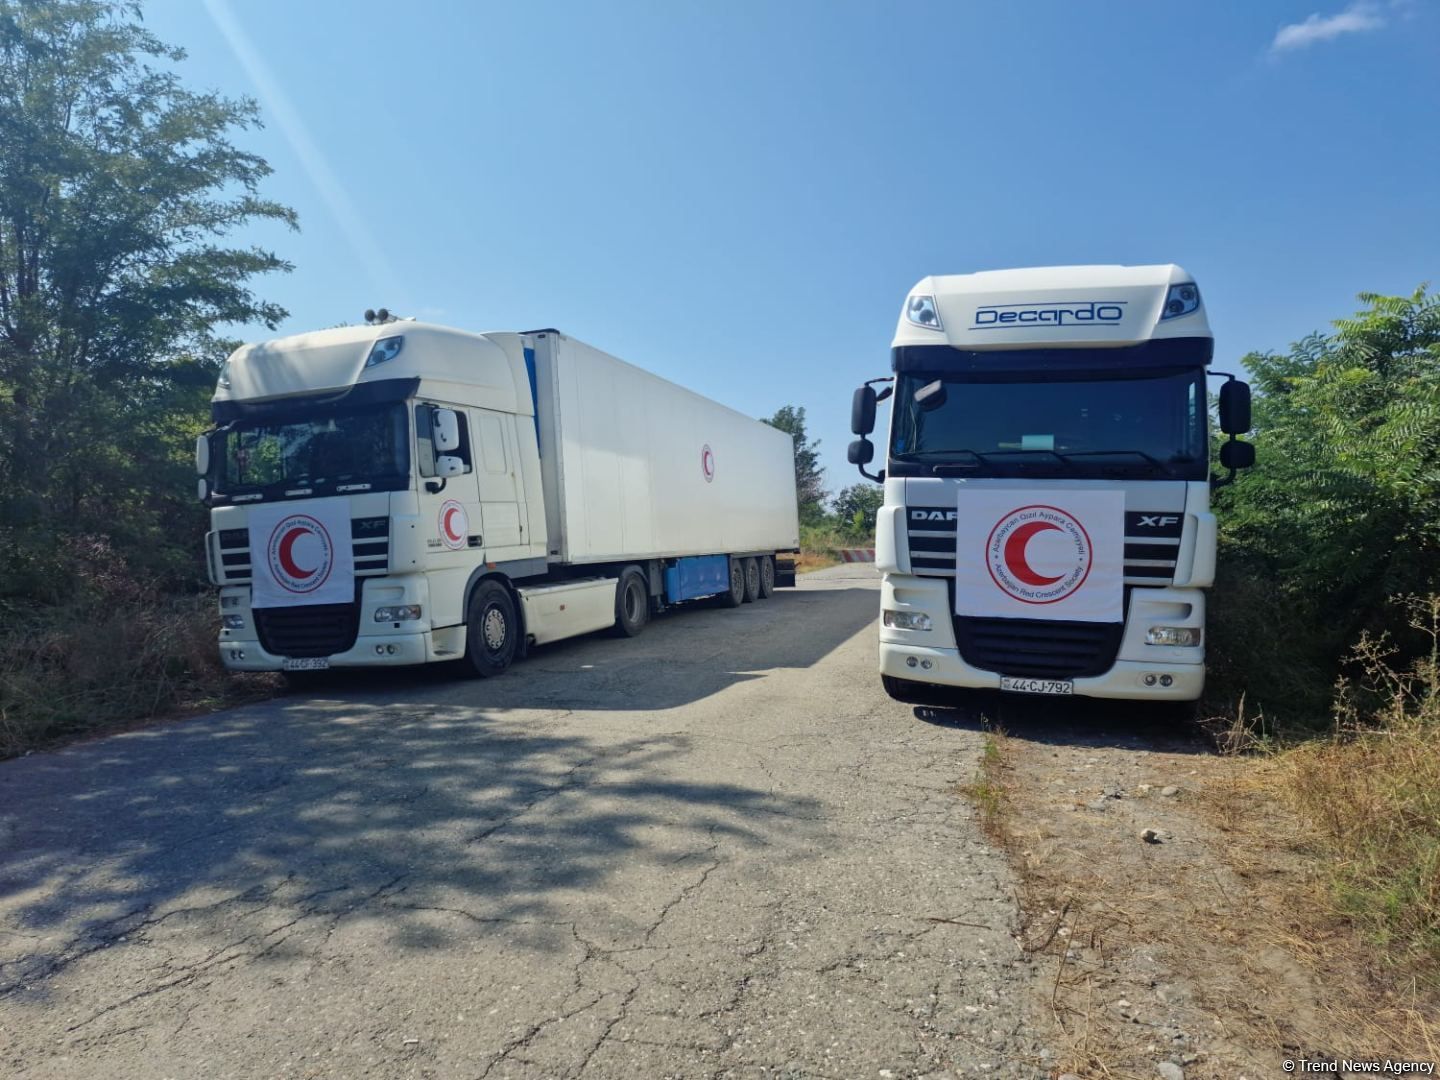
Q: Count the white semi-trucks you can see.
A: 2